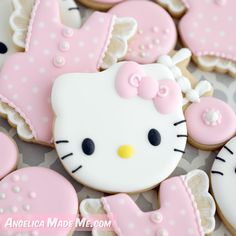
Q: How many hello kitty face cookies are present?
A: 3